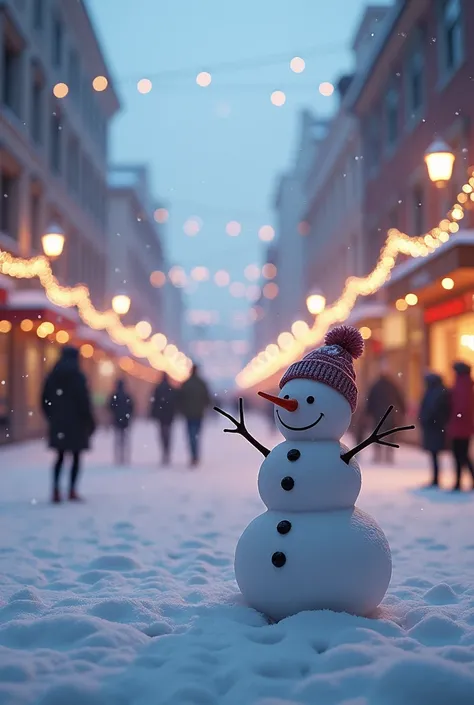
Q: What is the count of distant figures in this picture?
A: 7